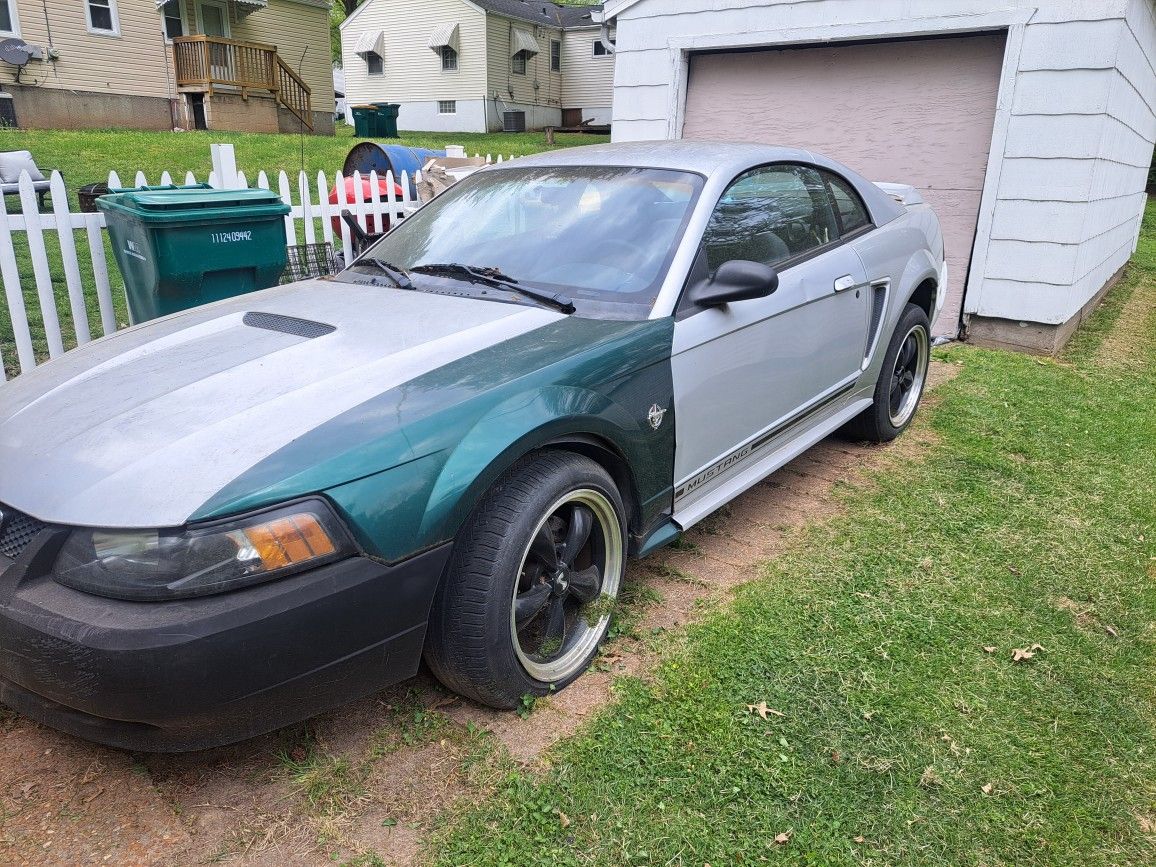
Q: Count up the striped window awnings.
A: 3